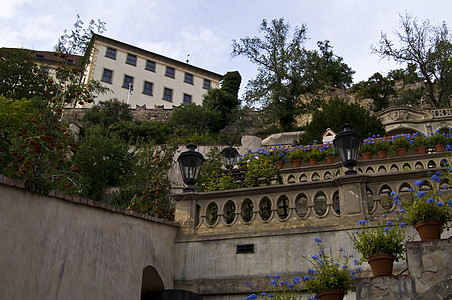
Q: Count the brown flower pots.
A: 12